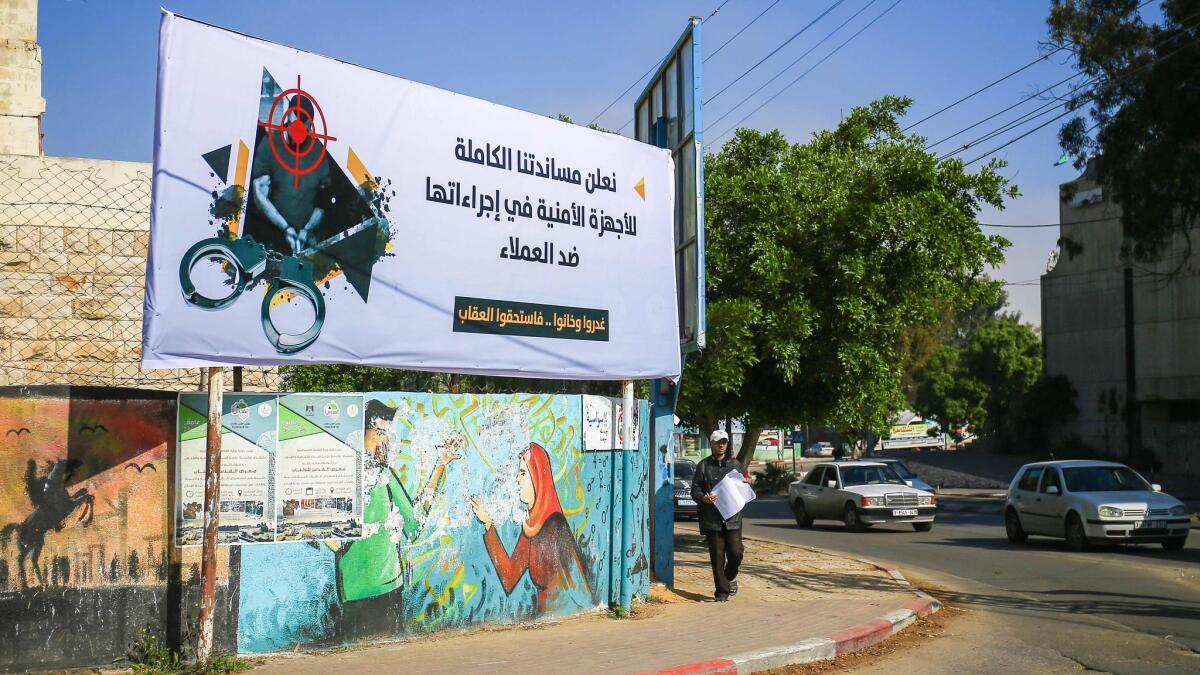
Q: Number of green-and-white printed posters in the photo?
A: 2